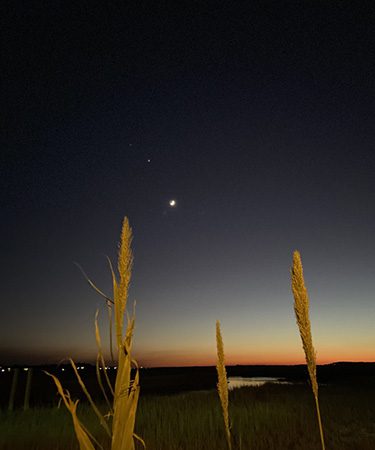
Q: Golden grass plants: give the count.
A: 3